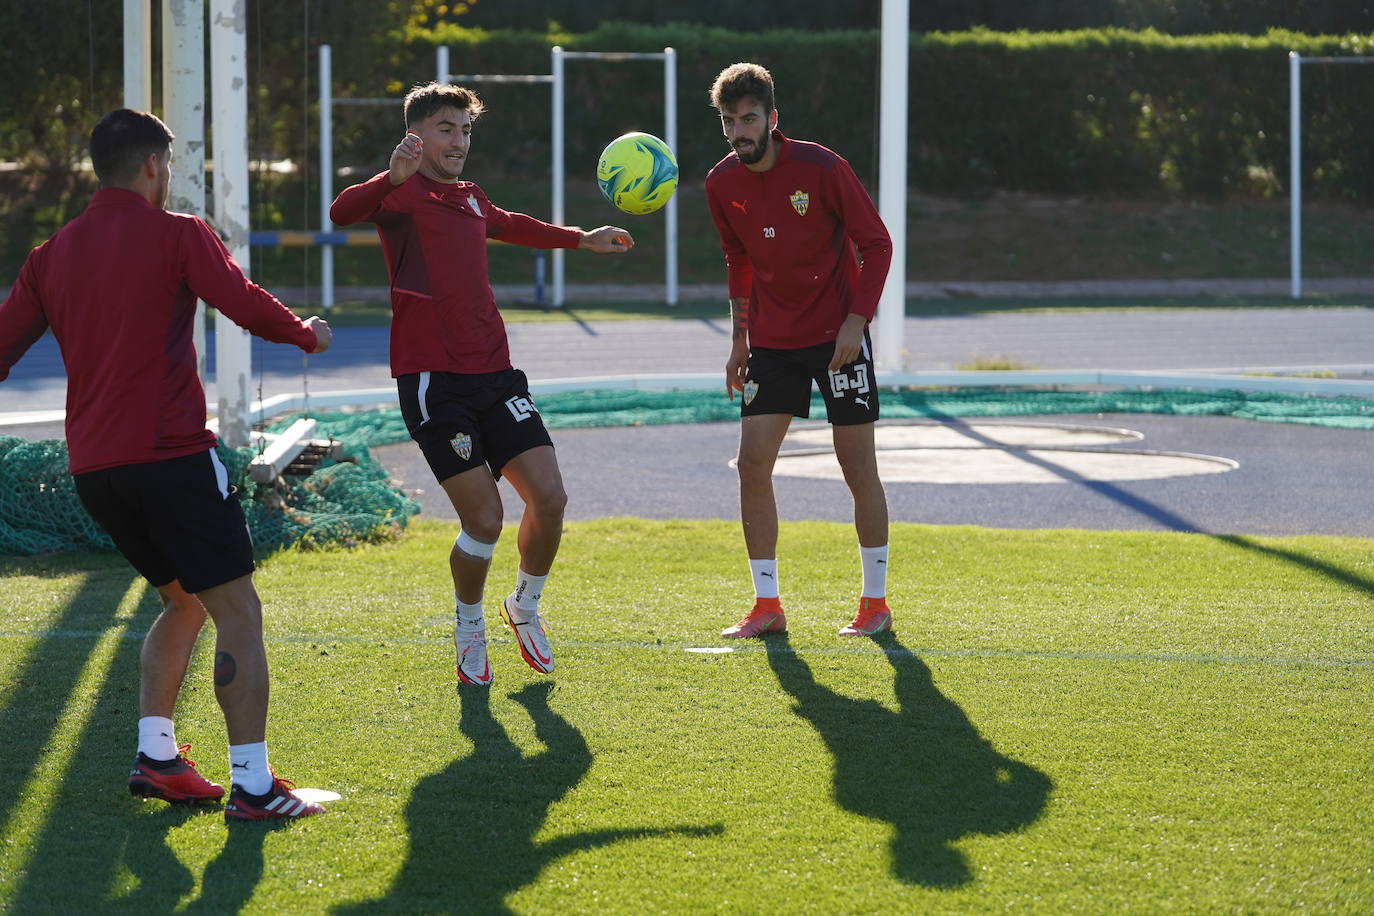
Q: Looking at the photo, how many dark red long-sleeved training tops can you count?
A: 3